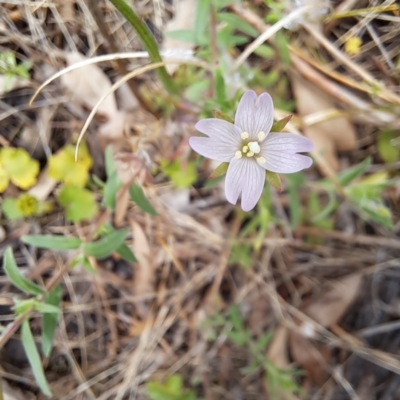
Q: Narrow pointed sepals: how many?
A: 4